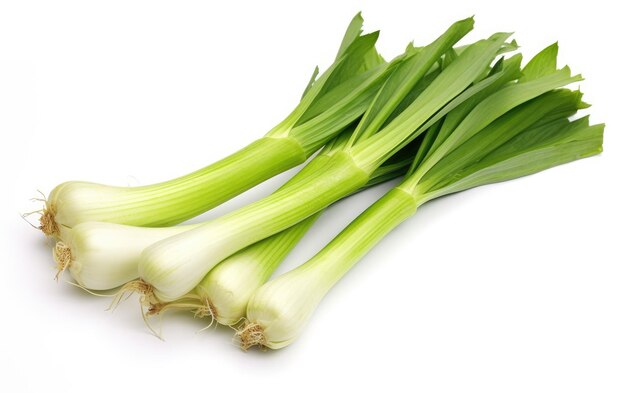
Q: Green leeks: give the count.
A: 5